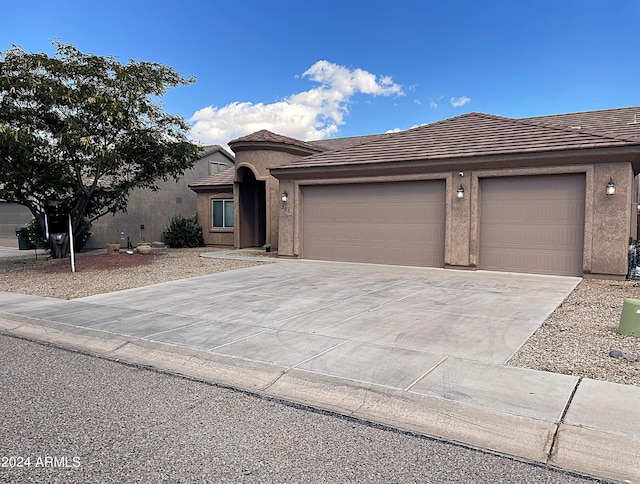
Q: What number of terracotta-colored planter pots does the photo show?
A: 1